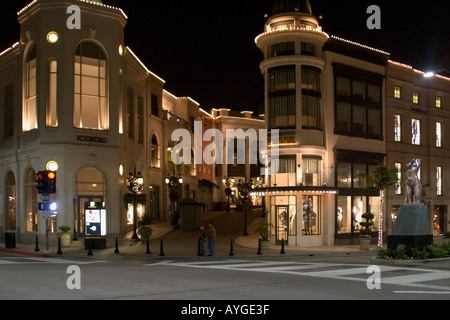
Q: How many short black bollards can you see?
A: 10